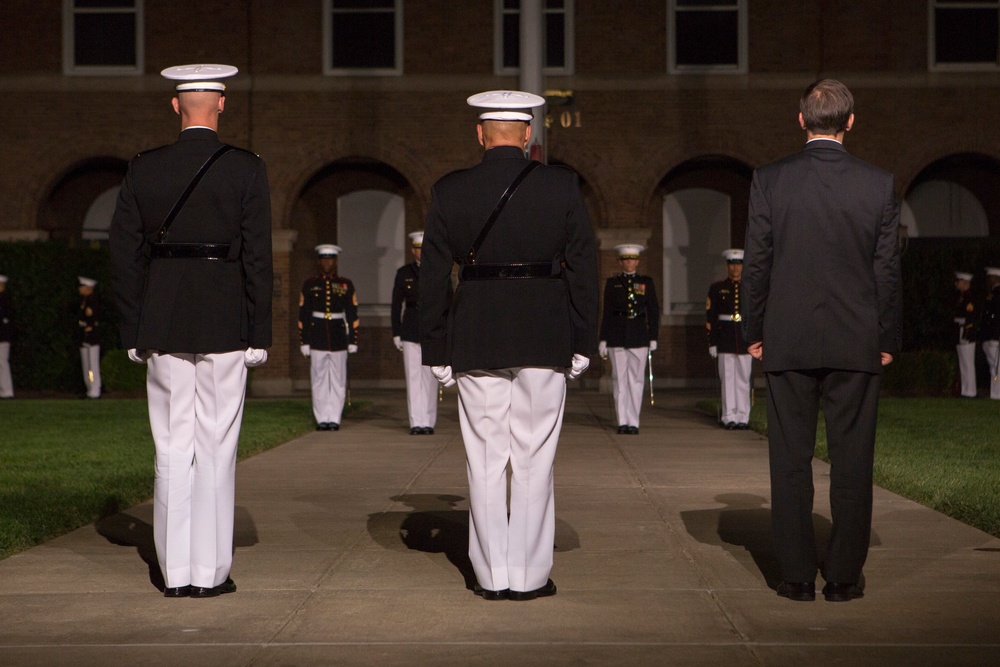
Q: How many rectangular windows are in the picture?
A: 5